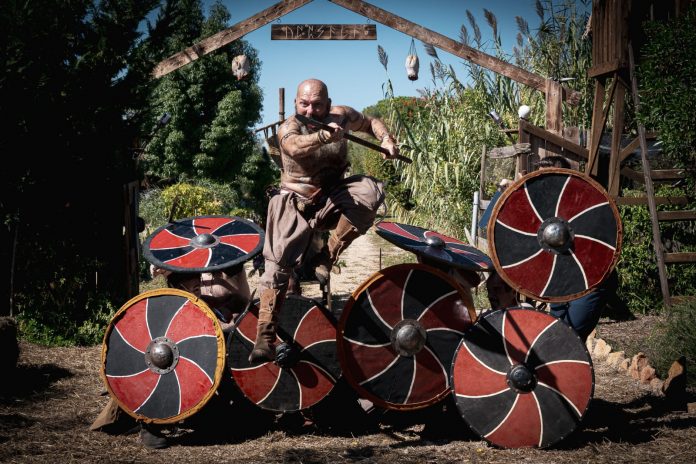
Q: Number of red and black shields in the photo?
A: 7